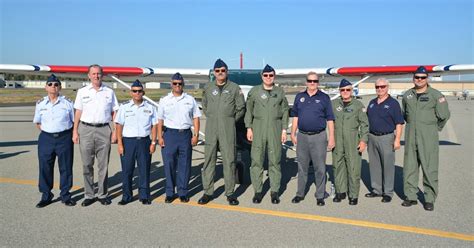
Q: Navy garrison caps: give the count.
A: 7